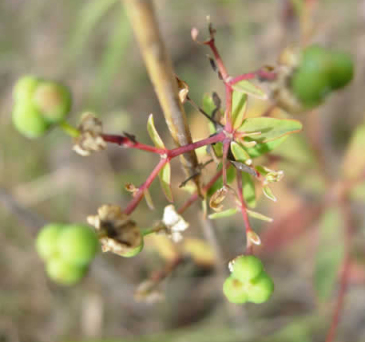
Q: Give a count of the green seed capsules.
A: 4